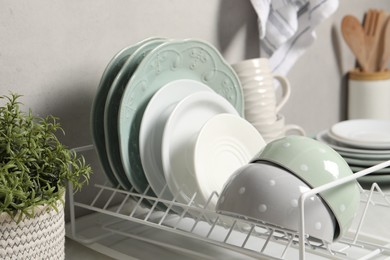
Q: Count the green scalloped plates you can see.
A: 3